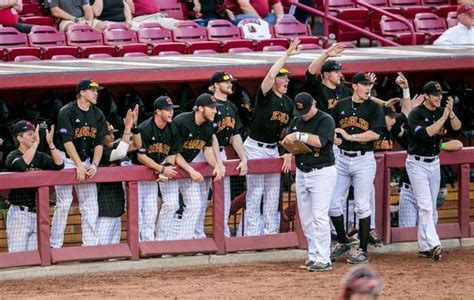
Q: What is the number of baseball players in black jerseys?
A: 12